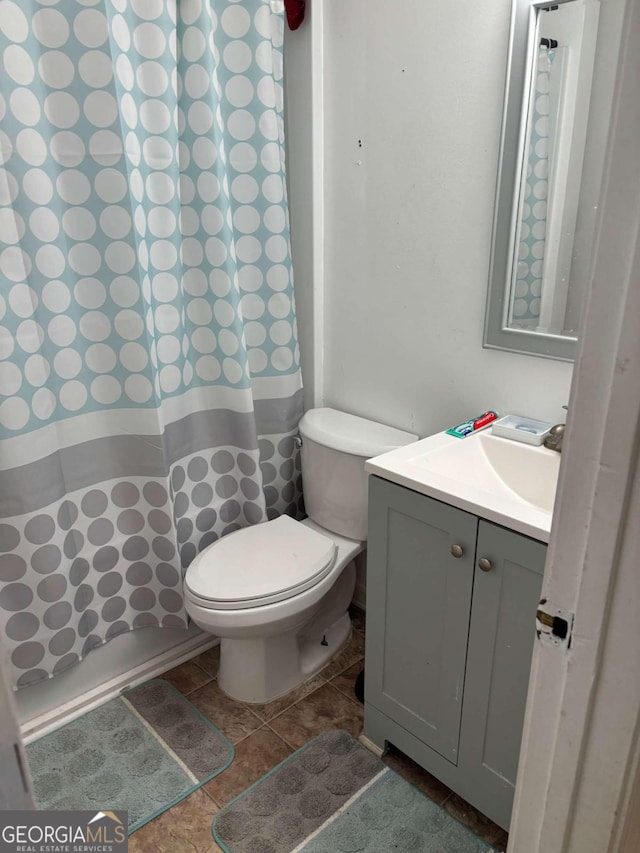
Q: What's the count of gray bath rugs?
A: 2